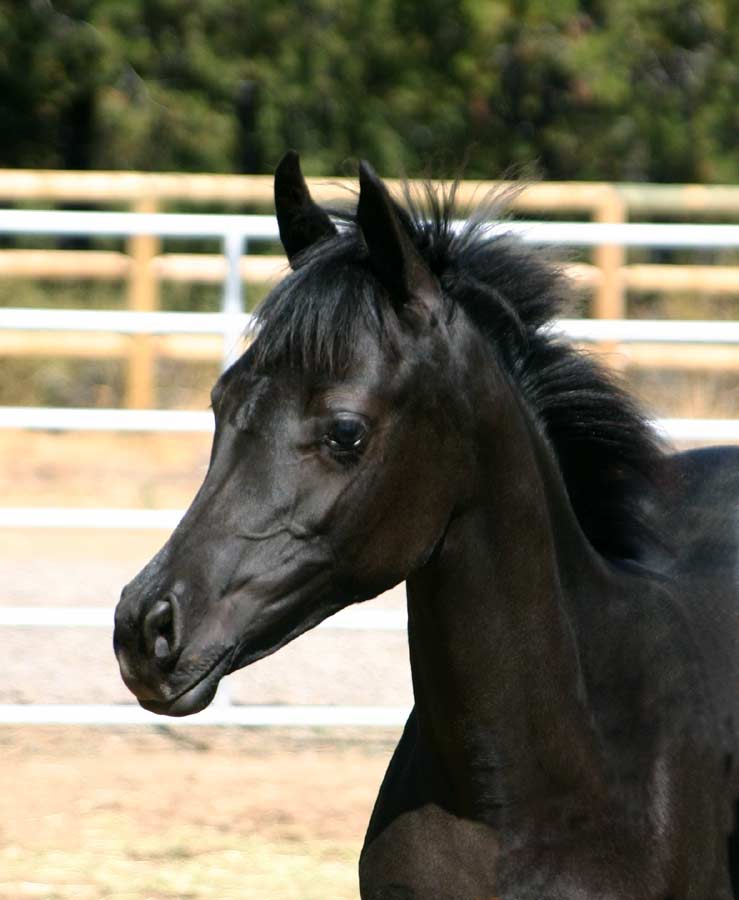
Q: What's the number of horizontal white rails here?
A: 6